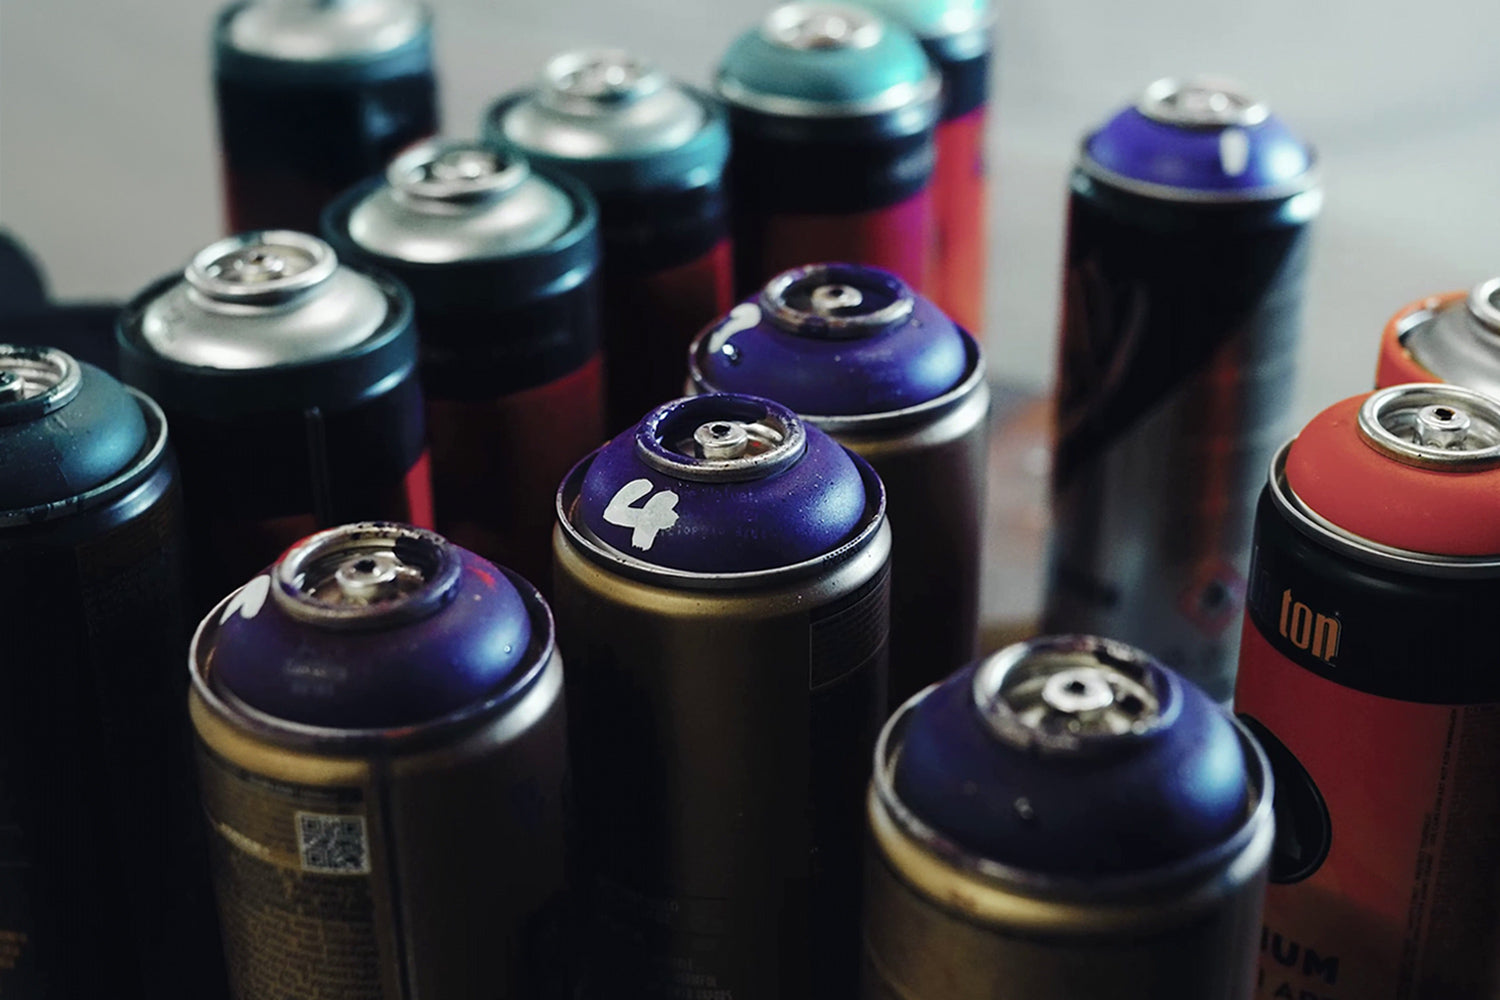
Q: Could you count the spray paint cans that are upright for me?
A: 14